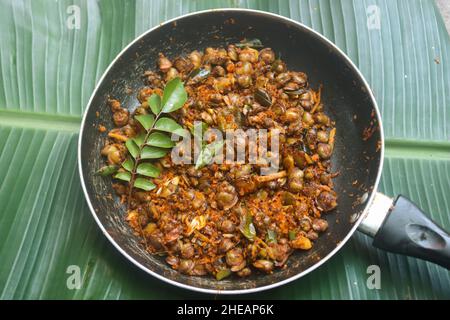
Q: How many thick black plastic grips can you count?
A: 1